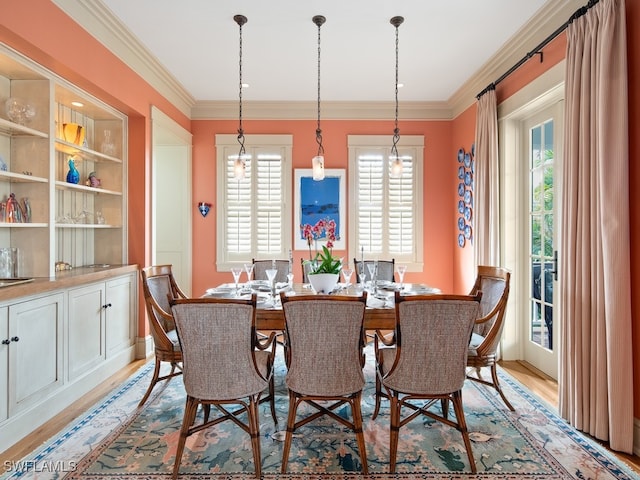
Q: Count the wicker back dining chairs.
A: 8